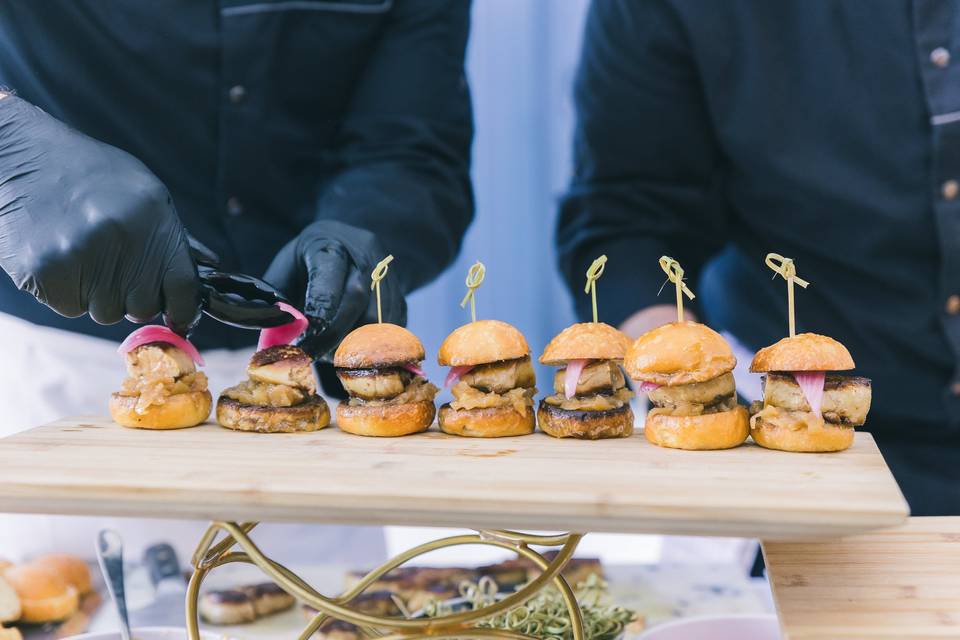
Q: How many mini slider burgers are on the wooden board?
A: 7